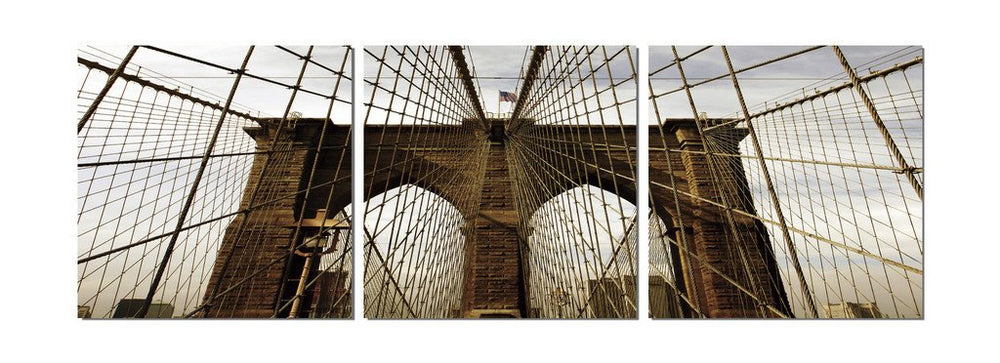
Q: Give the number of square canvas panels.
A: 3